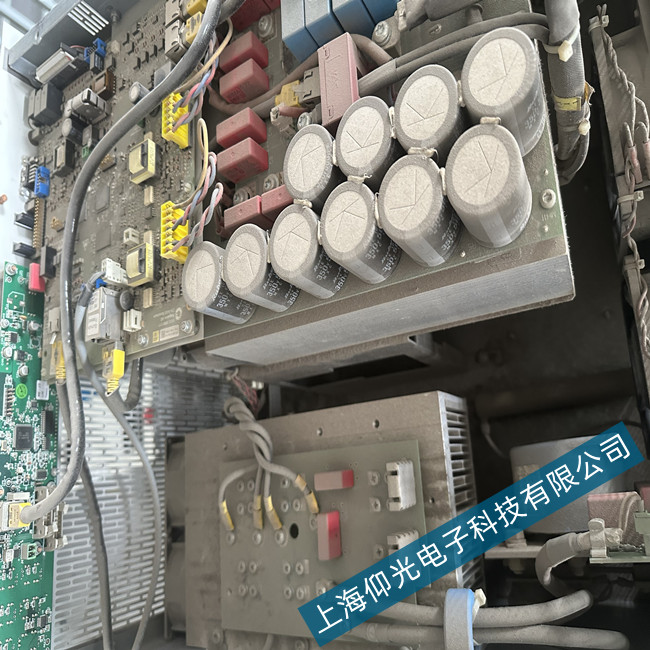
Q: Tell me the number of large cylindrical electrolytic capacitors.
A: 10